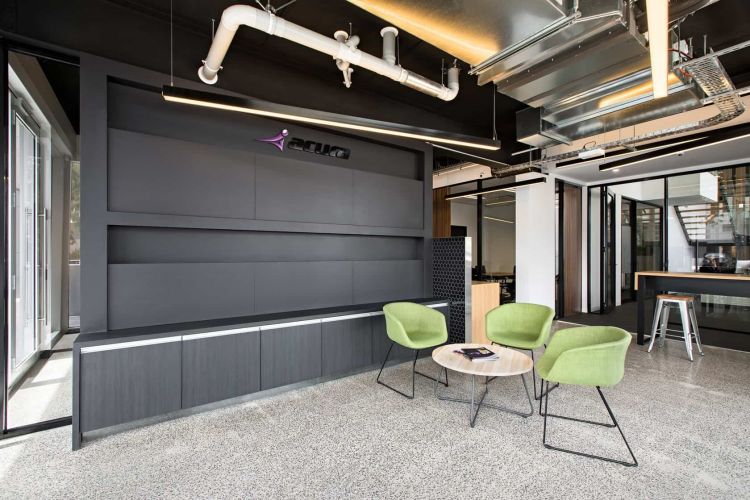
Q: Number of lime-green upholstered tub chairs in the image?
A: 3